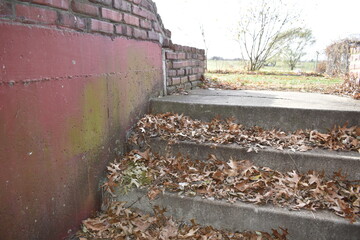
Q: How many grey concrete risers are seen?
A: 3